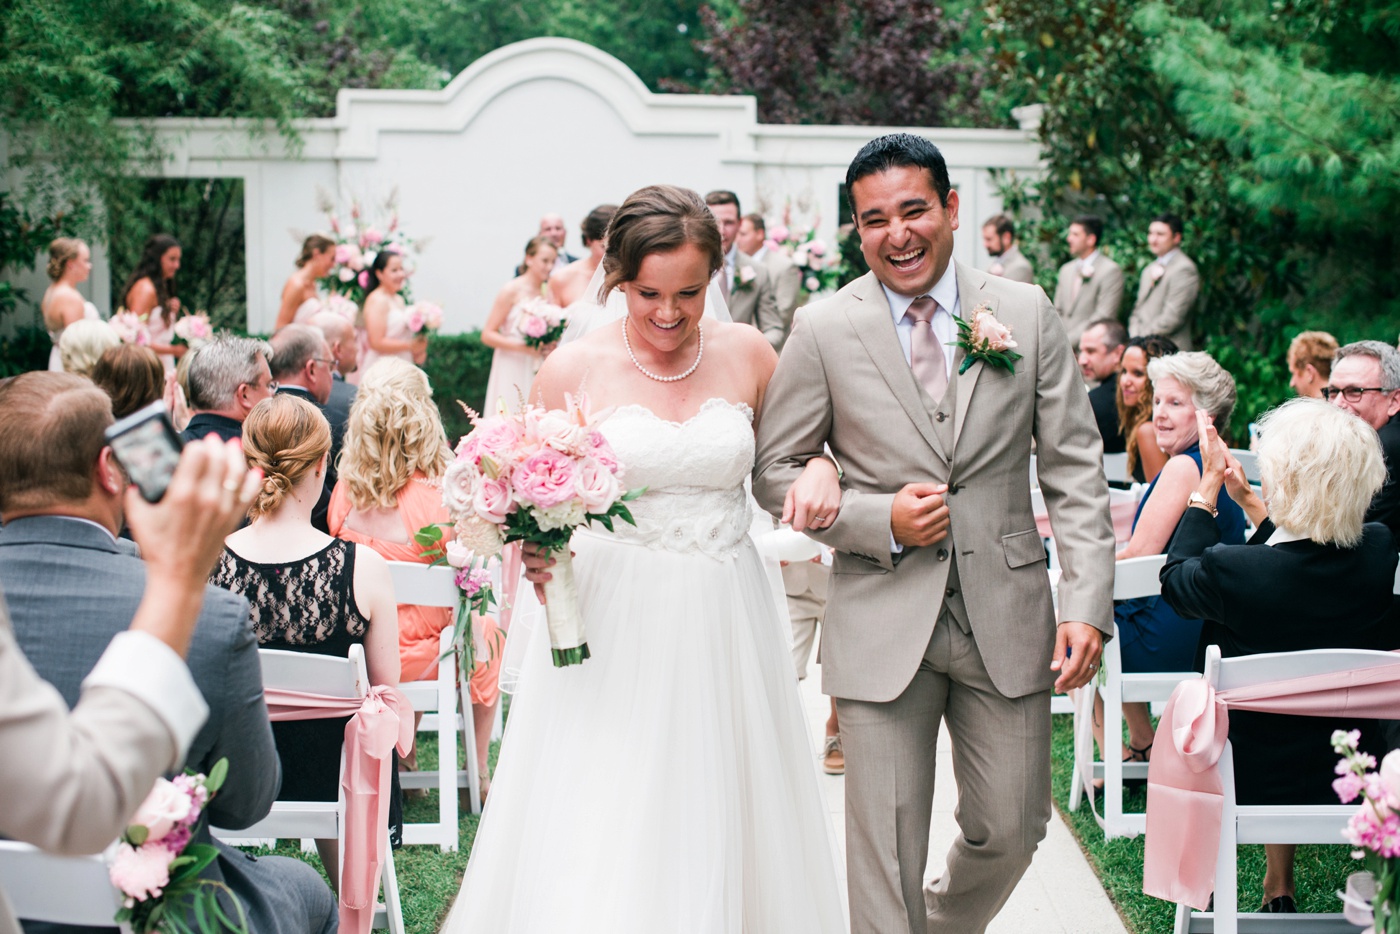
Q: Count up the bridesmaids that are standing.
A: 6